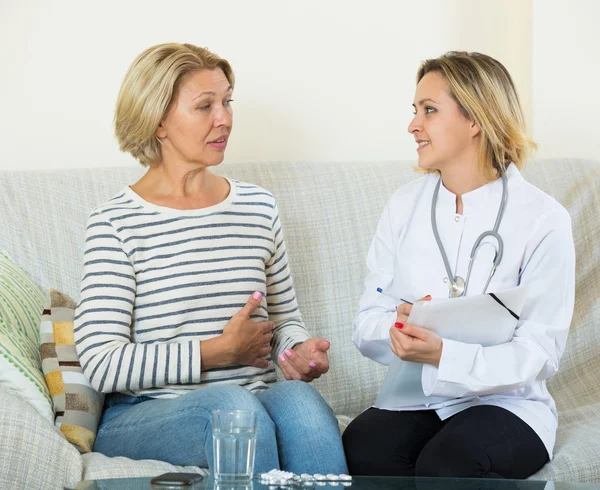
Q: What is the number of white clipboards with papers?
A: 1